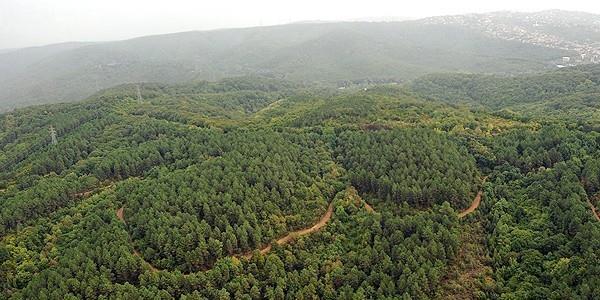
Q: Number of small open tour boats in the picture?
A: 0